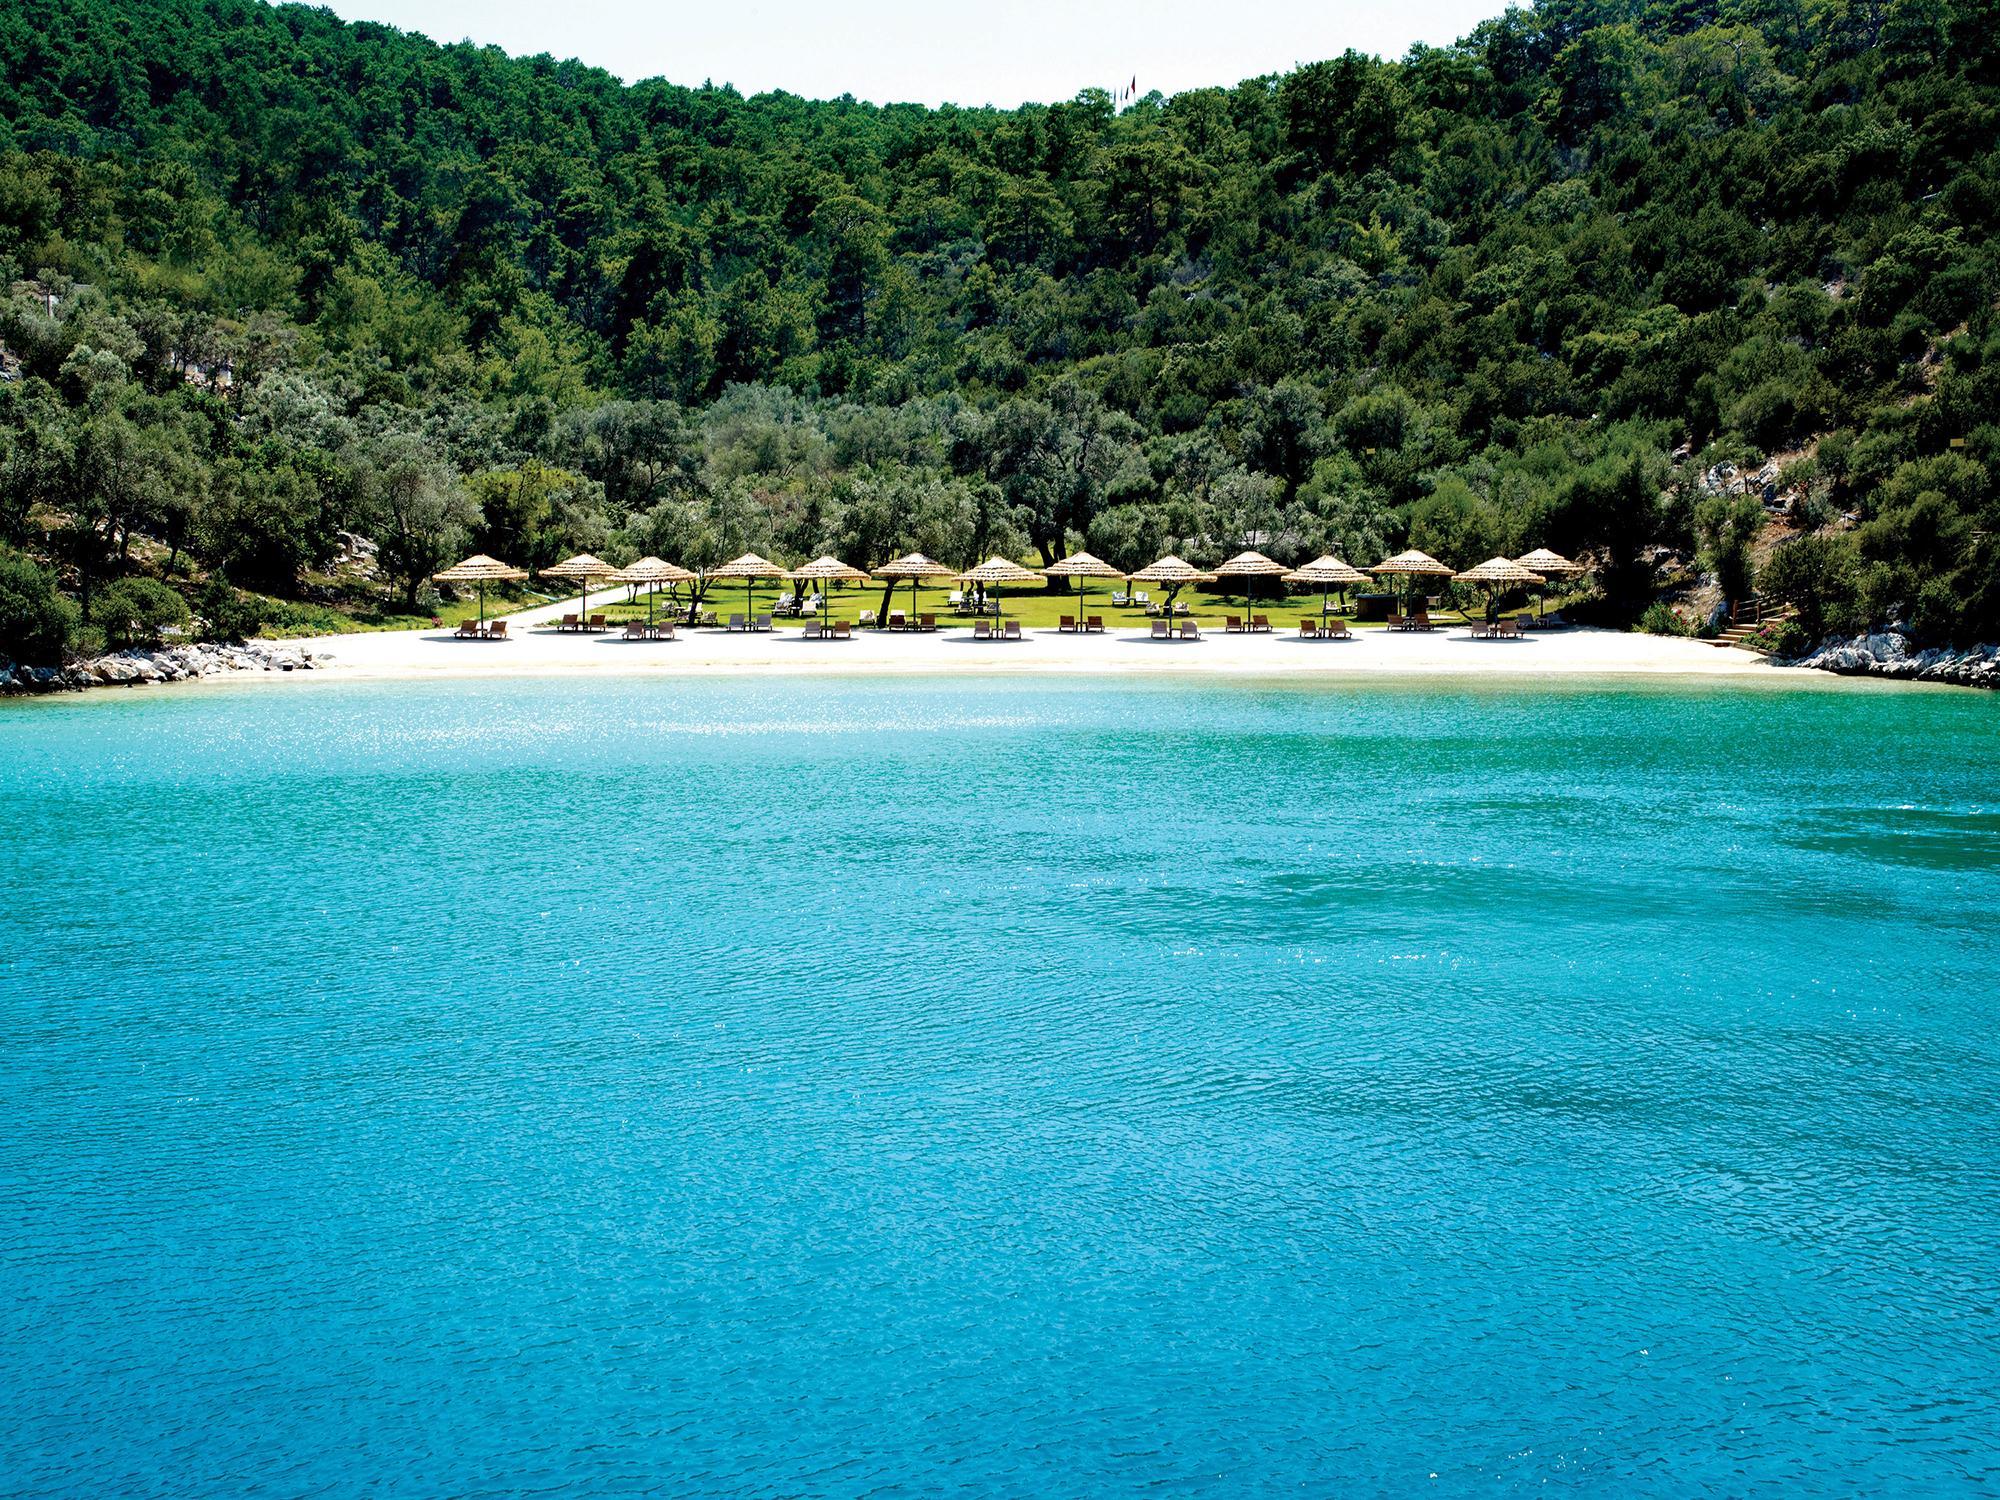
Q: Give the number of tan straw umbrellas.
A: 14